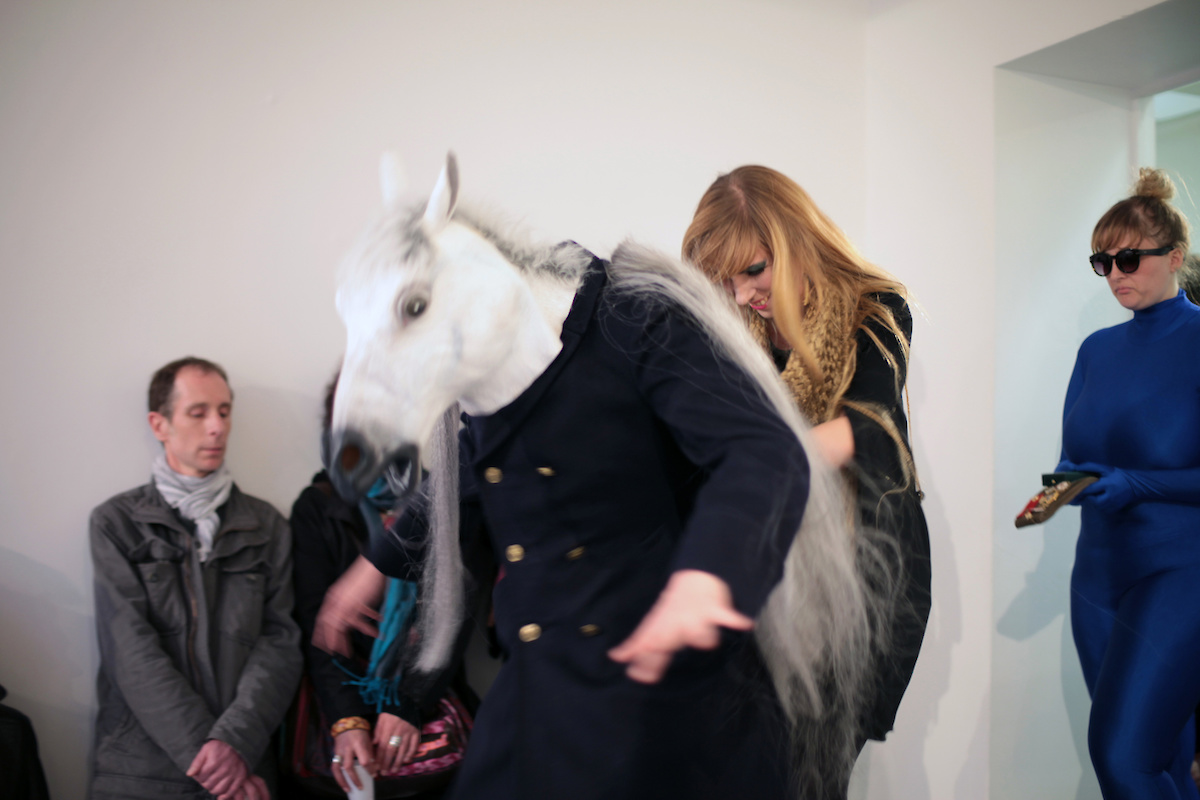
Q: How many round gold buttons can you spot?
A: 6